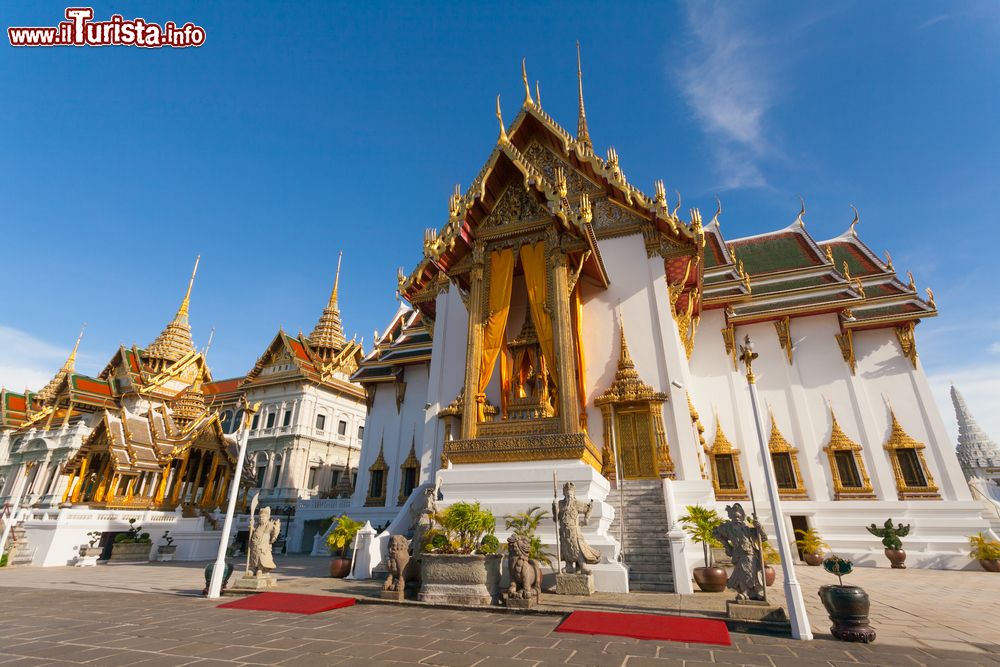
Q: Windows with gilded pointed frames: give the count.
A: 6